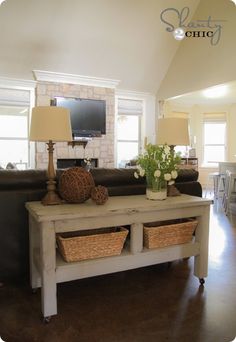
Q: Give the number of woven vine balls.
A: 2